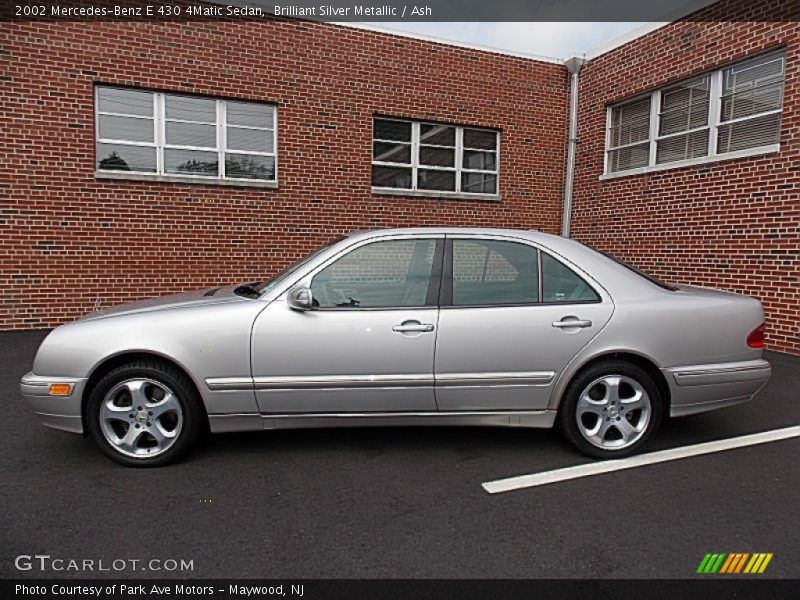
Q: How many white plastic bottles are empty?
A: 0